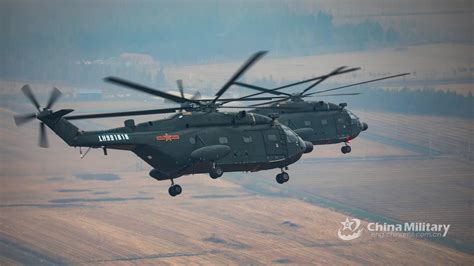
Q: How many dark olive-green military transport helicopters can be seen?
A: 2